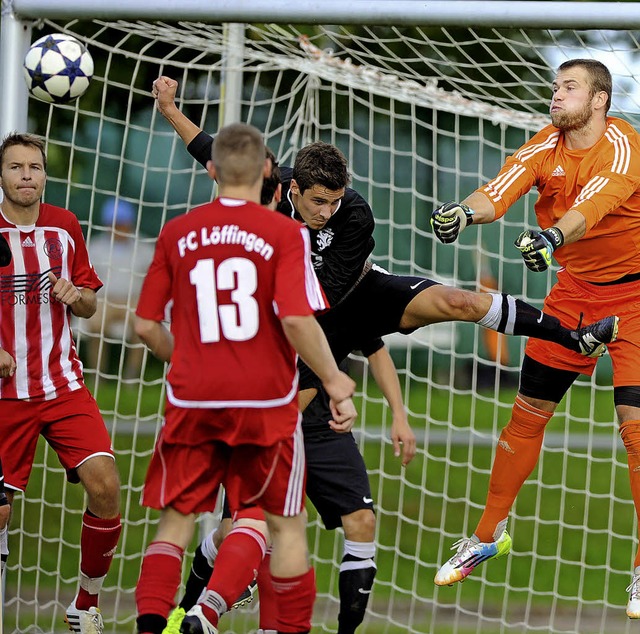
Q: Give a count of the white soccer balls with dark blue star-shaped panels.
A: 1